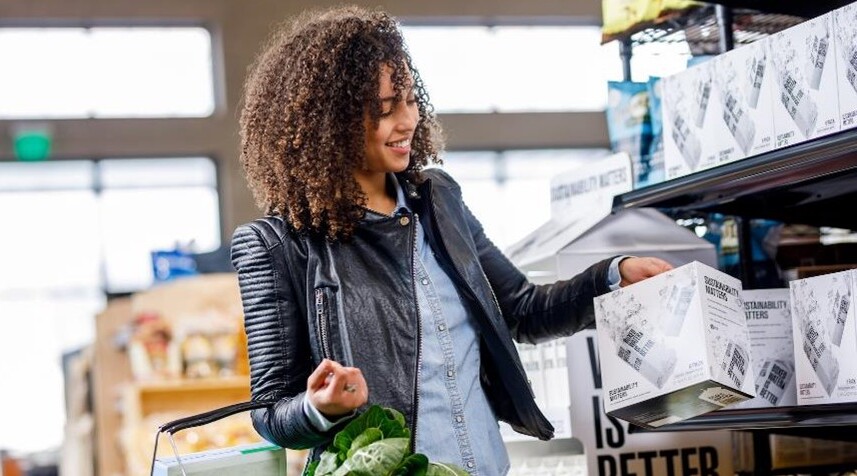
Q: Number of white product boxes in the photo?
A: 7